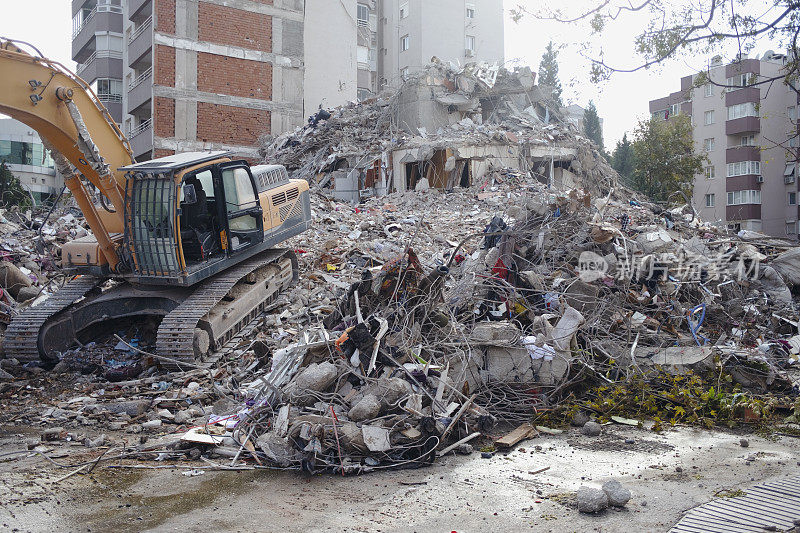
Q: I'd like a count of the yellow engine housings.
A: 1